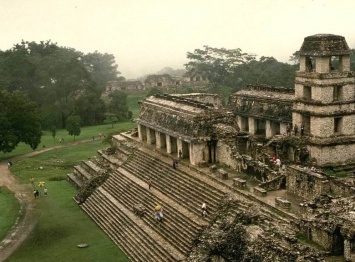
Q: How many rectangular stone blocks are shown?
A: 5